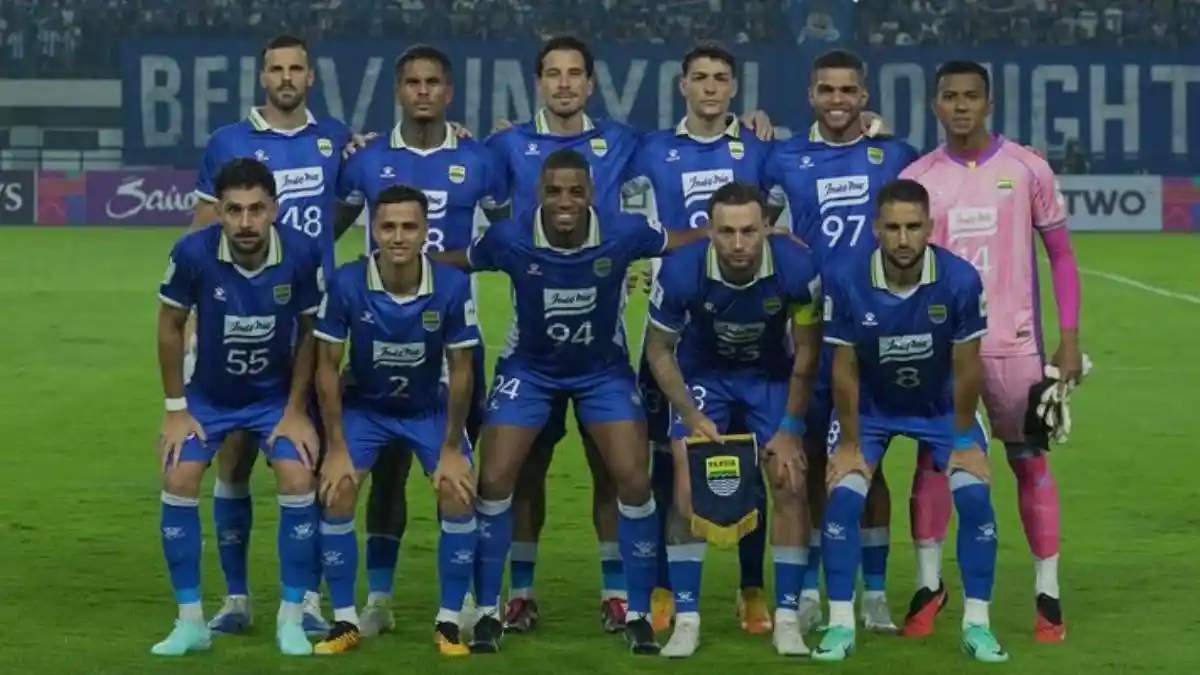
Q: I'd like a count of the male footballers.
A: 11